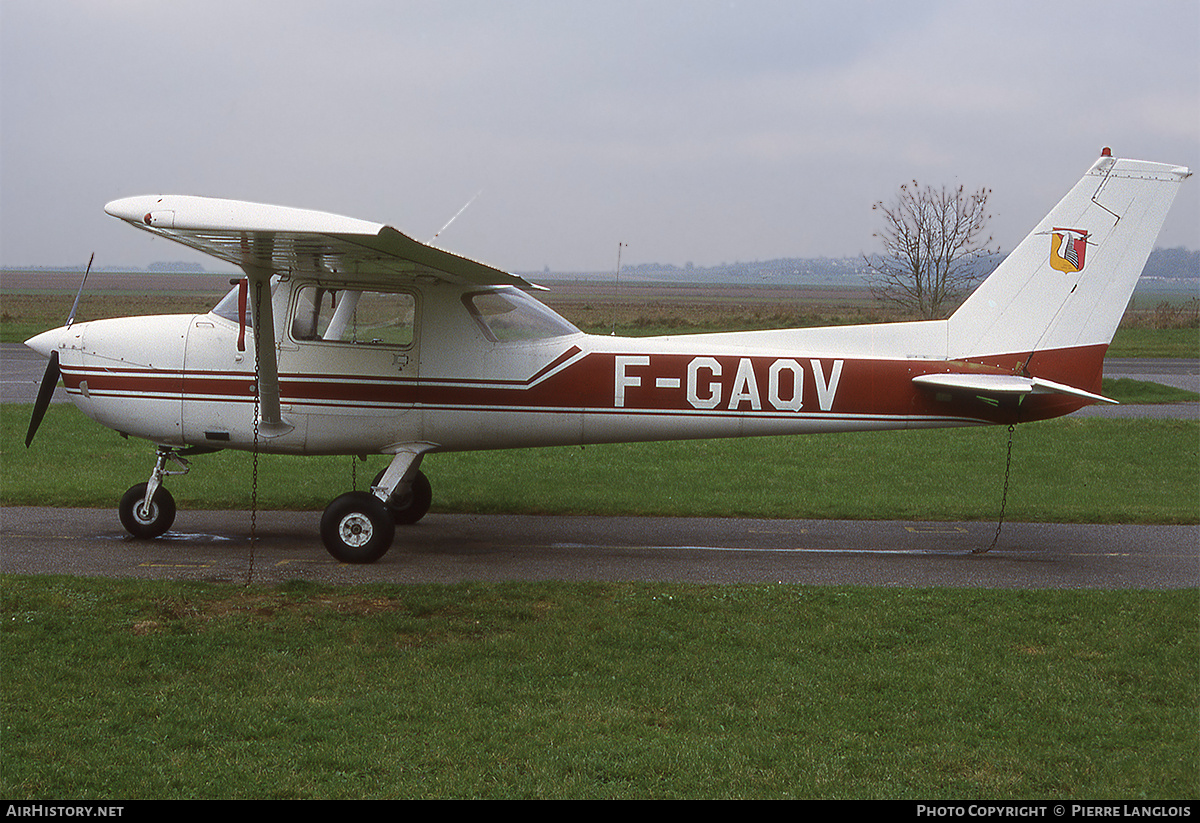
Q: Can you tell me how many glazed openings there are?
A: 3